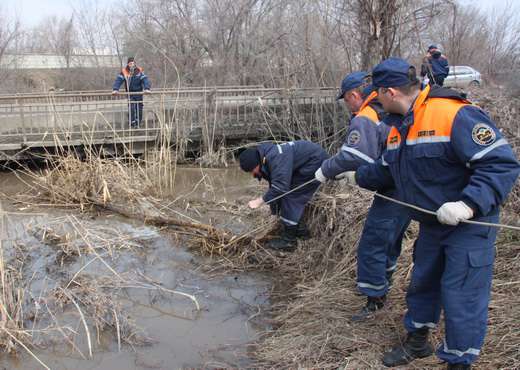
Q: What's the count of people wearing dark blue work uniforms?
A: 5